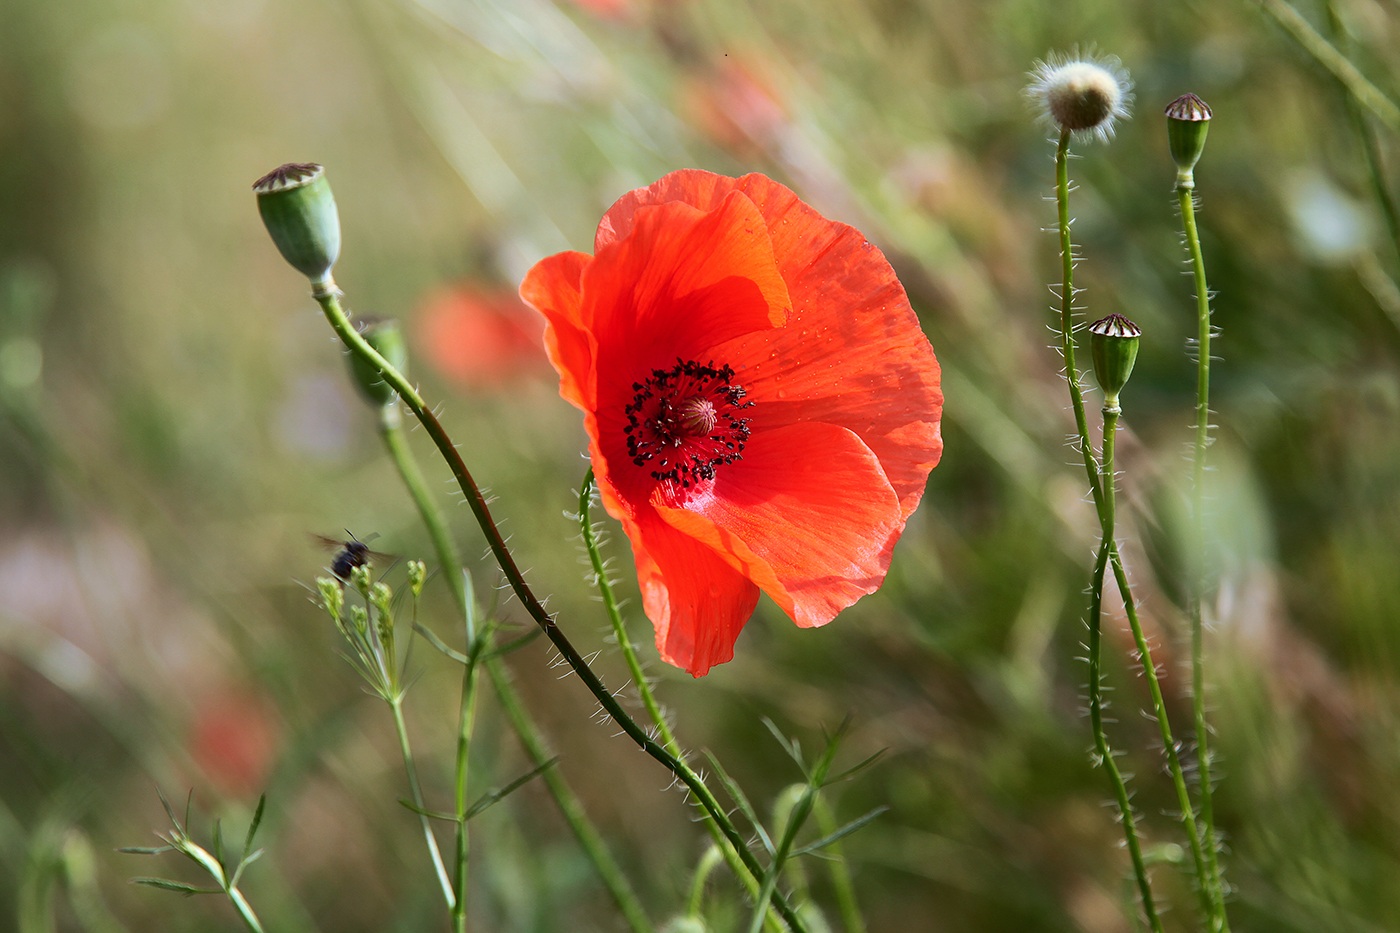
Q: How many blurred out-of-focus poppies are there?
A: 4